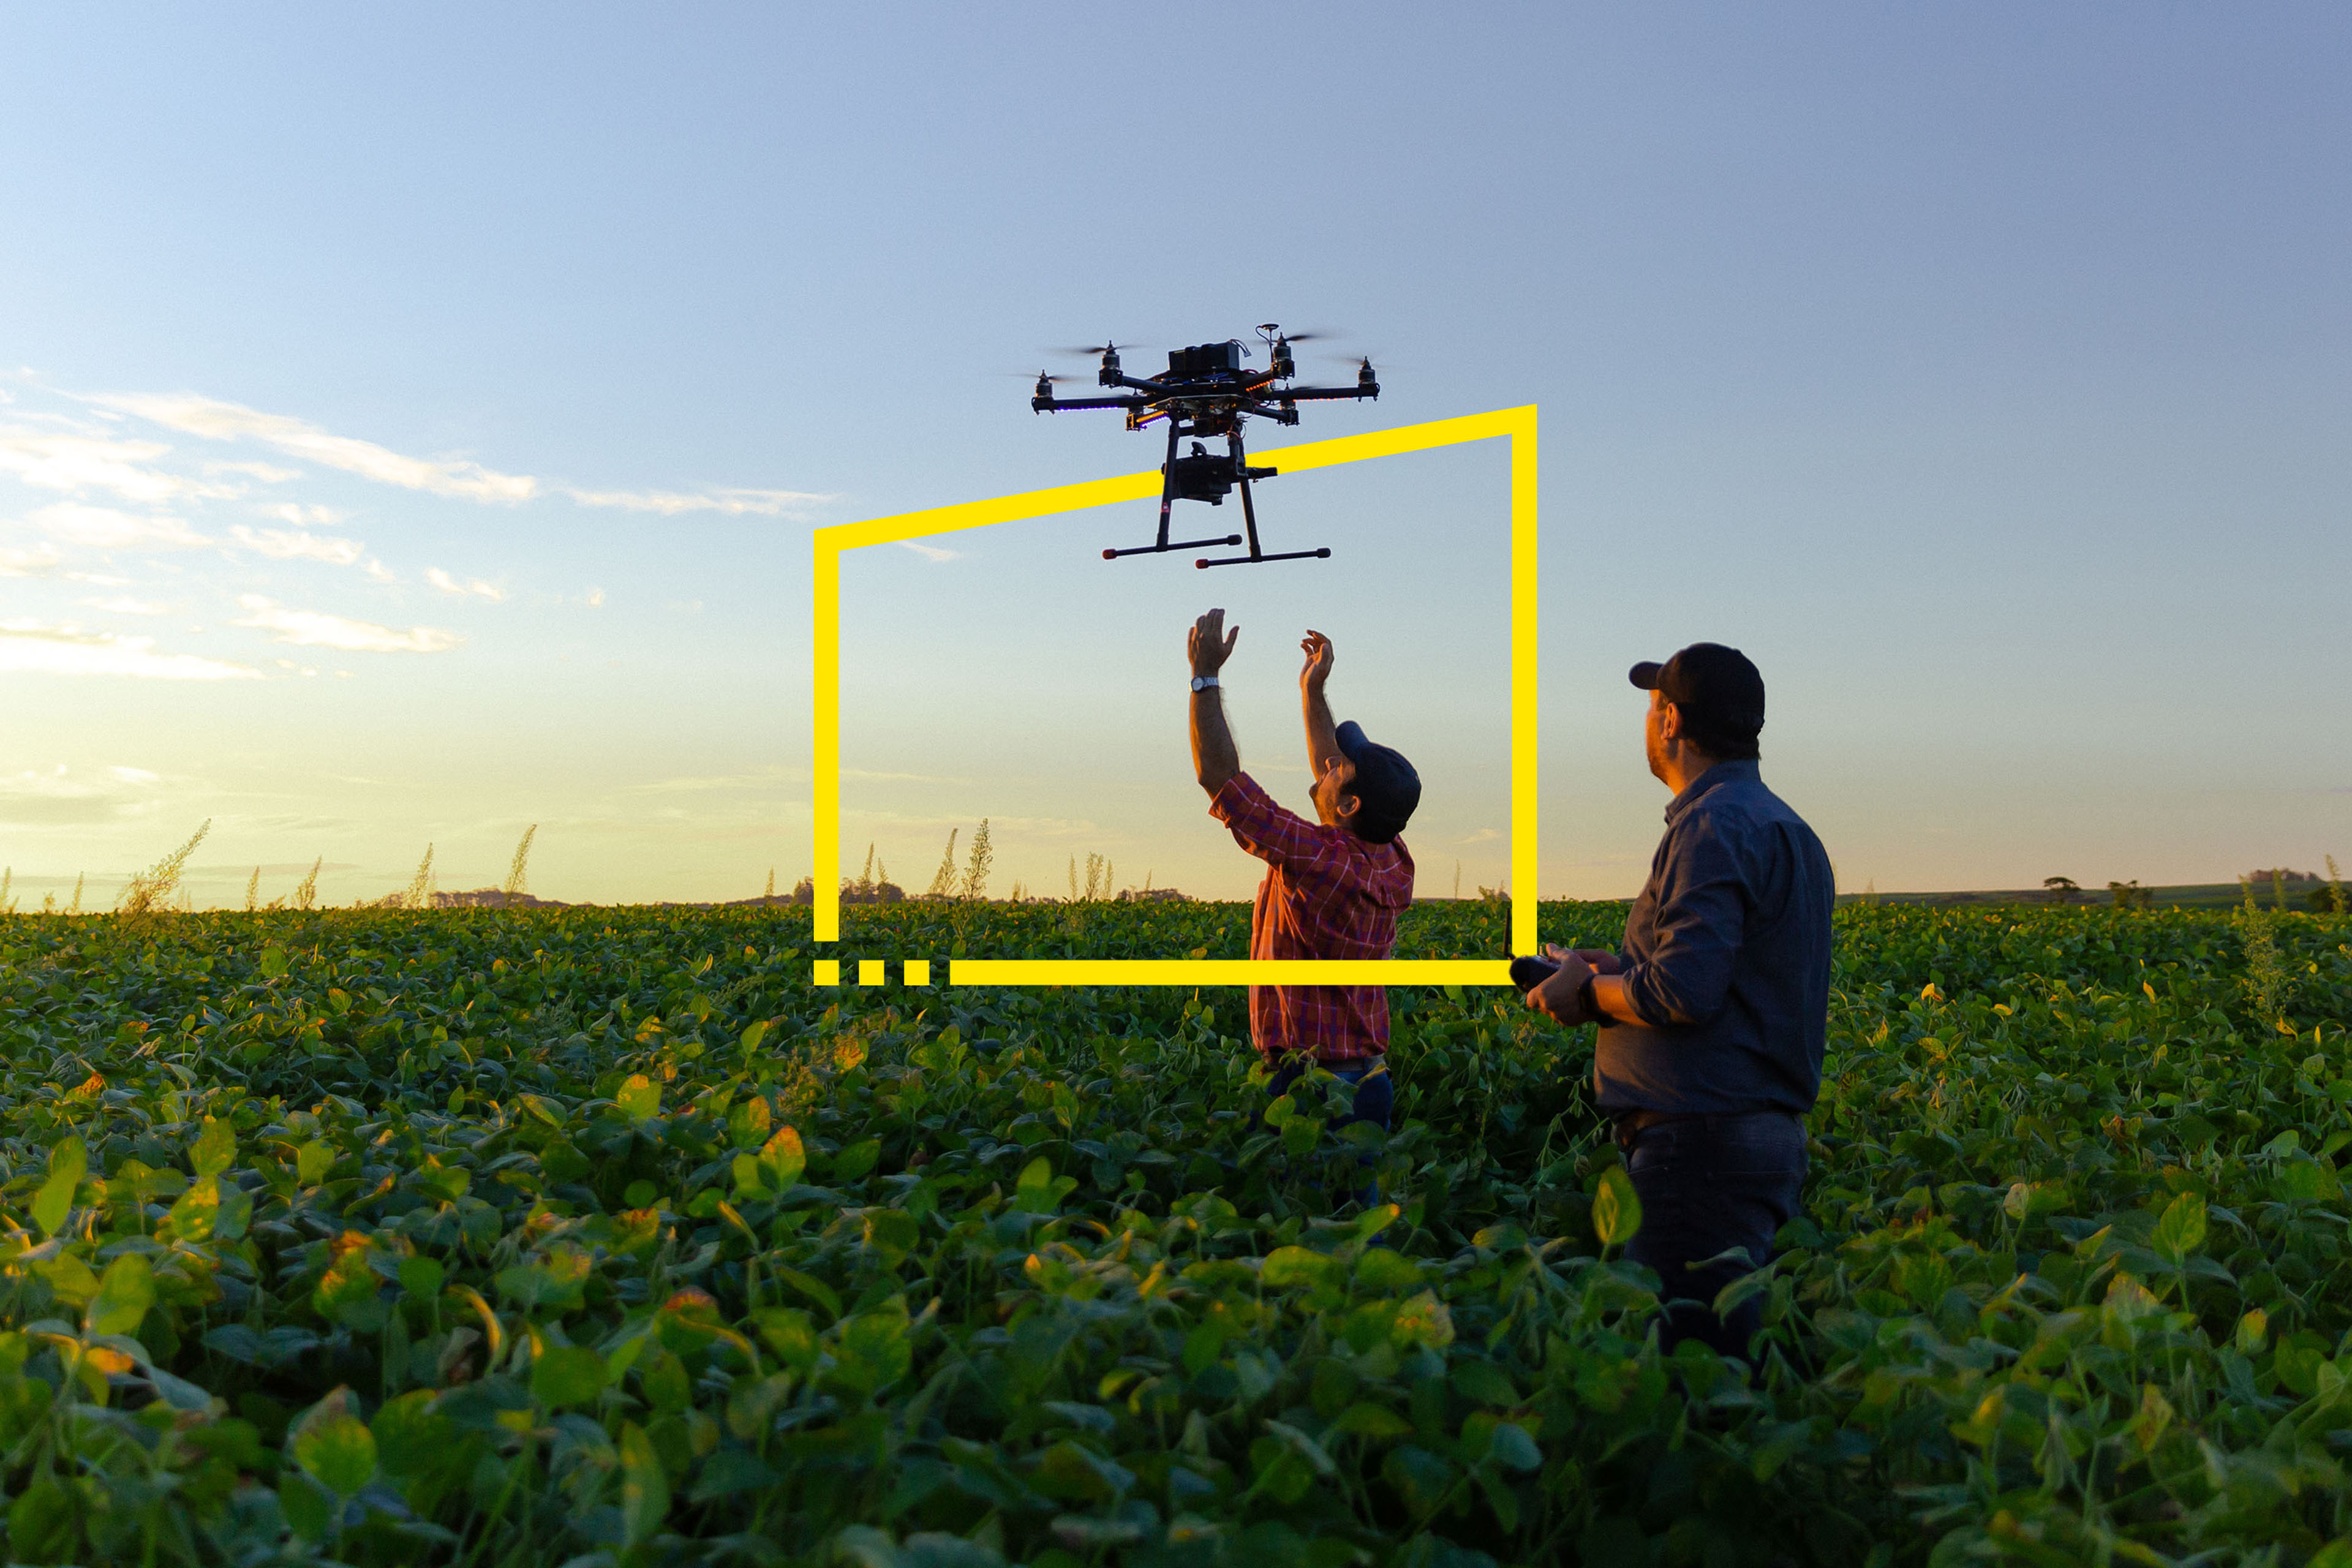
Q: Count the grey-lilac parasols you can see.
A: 0